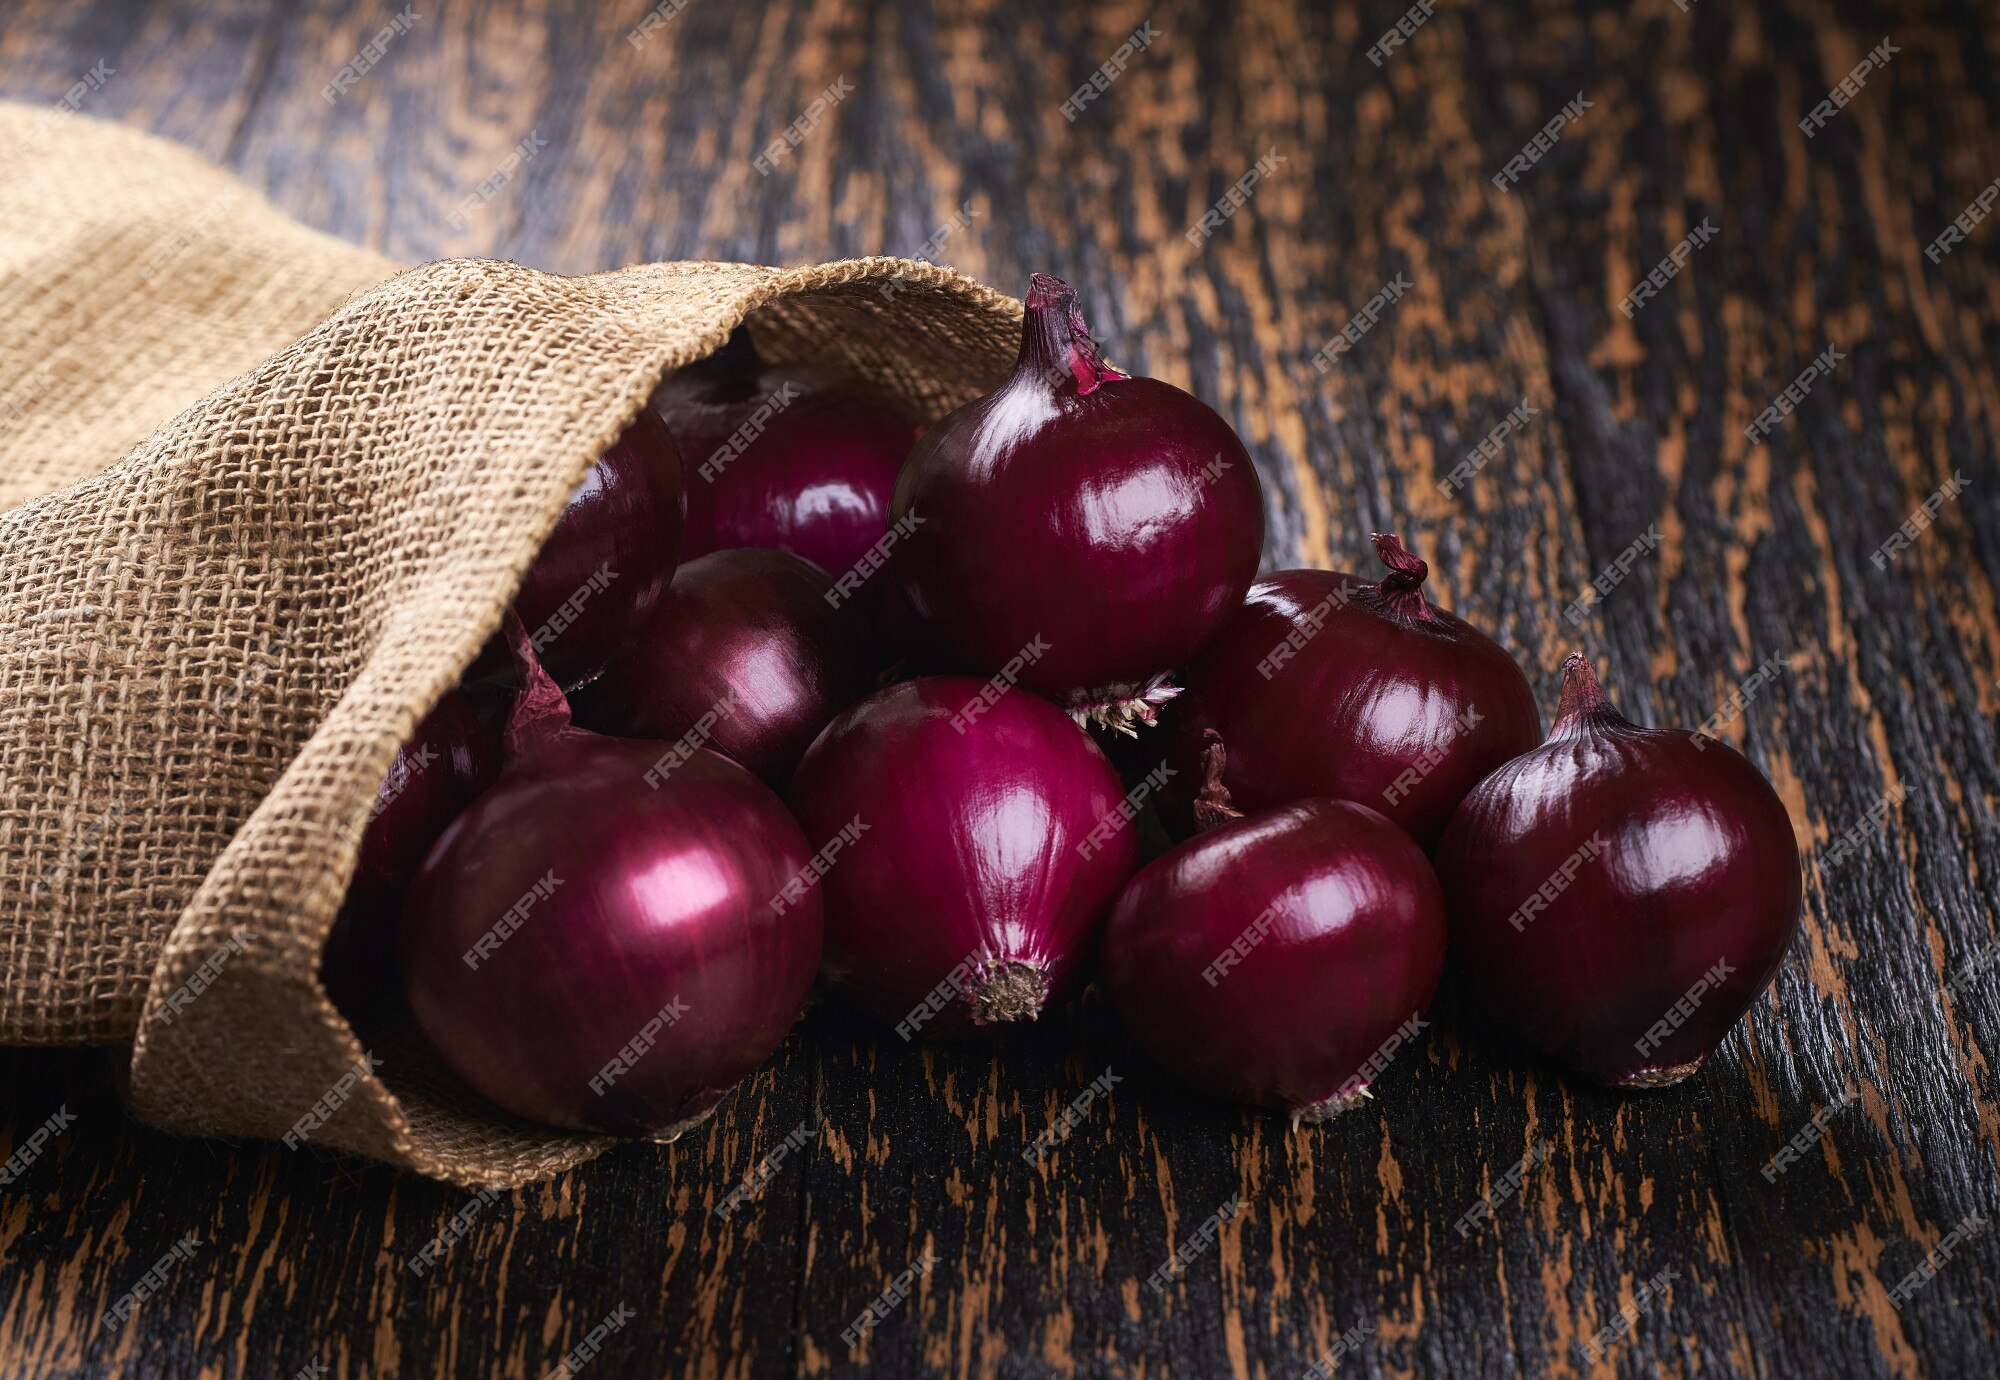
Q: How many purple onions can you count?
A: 10